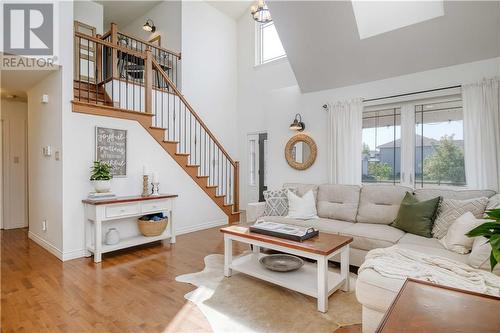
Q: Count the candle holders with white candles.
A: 2